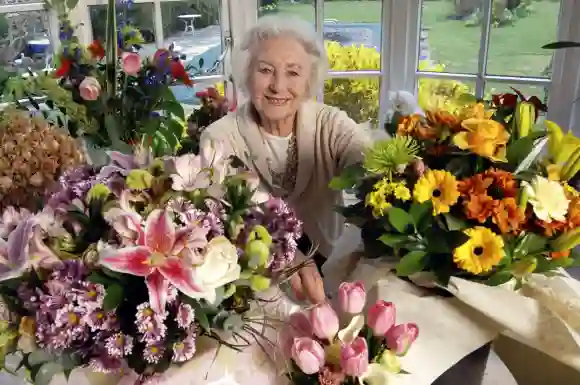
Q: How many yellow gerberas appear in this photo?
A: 2